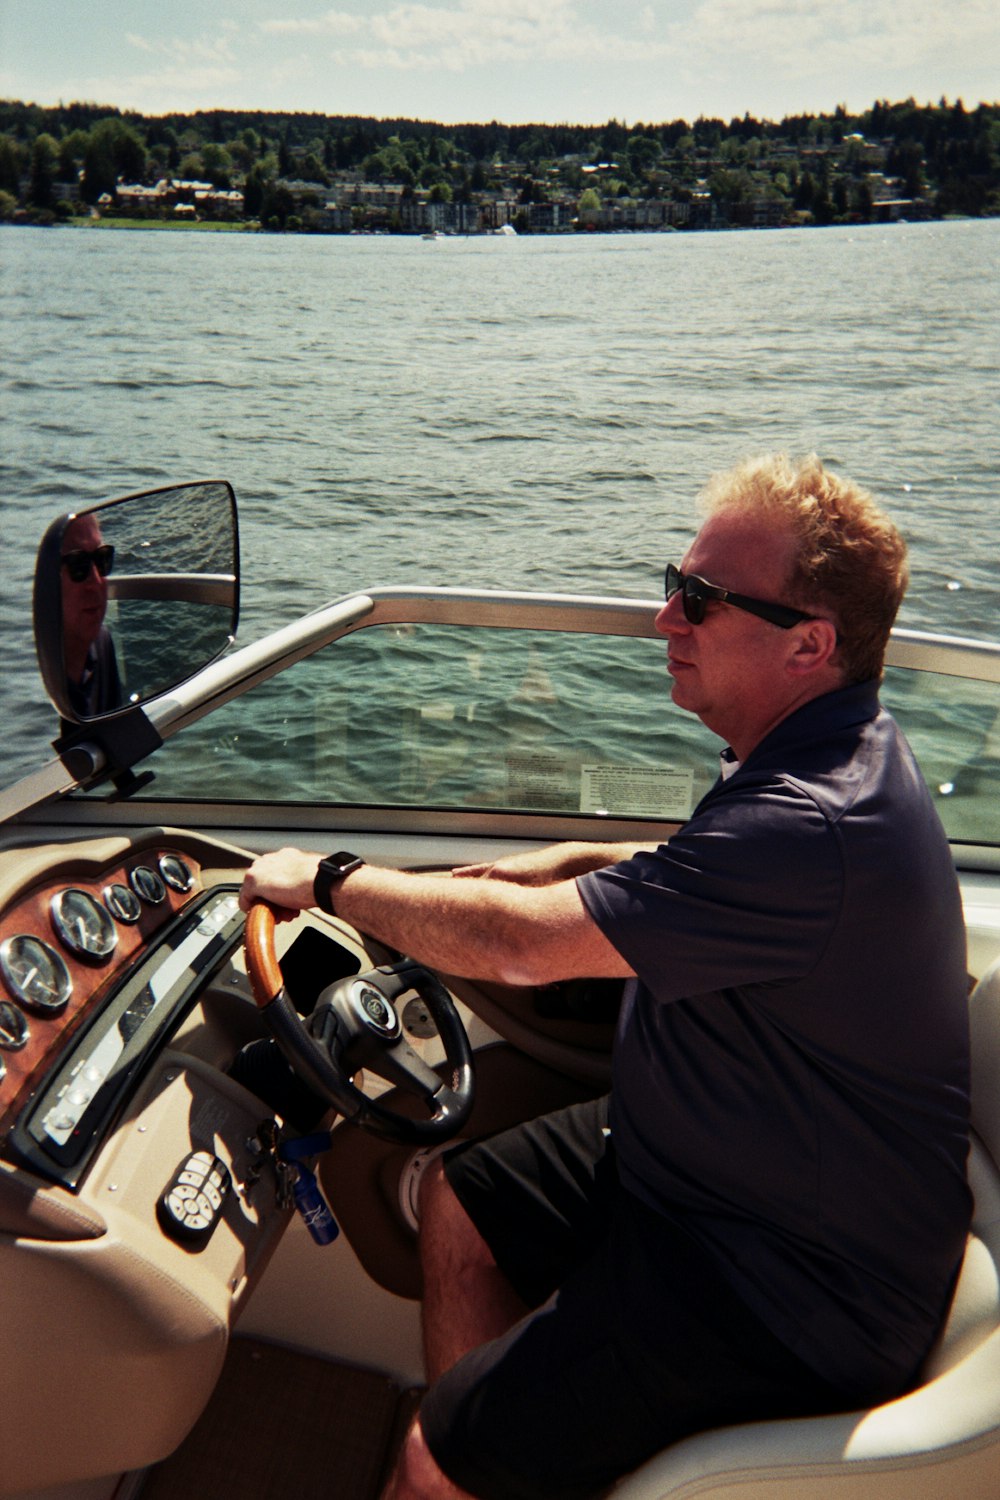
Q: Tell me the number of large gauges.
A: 2